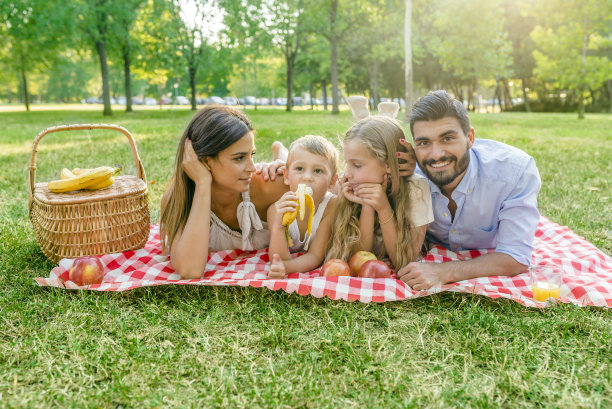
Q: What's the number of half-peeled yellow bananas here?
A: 1